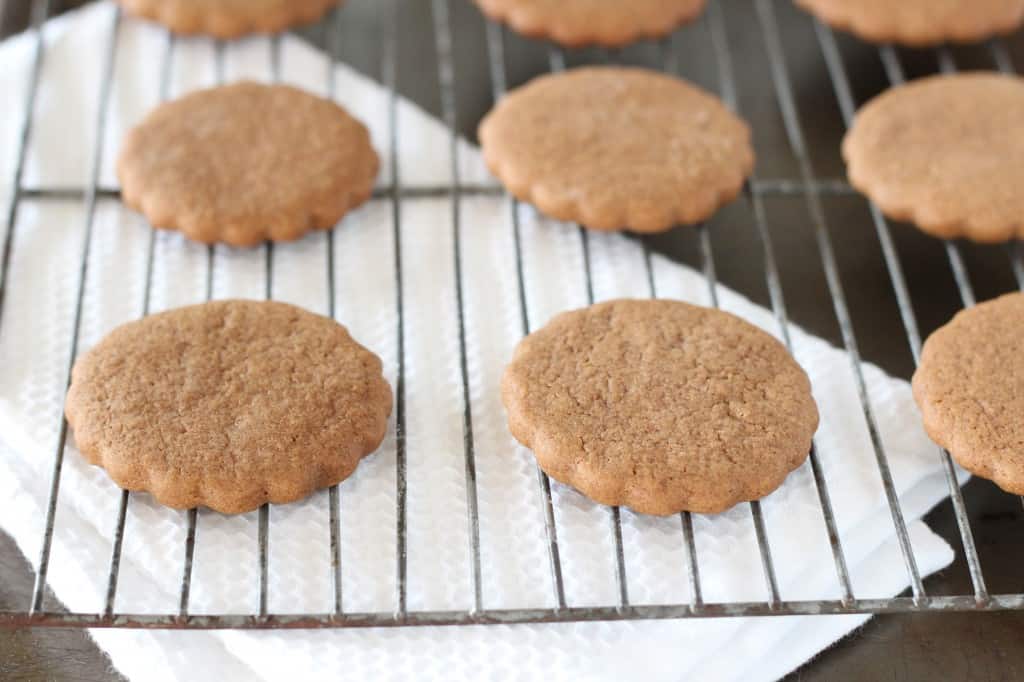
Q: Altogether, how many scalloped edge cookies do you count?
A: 9